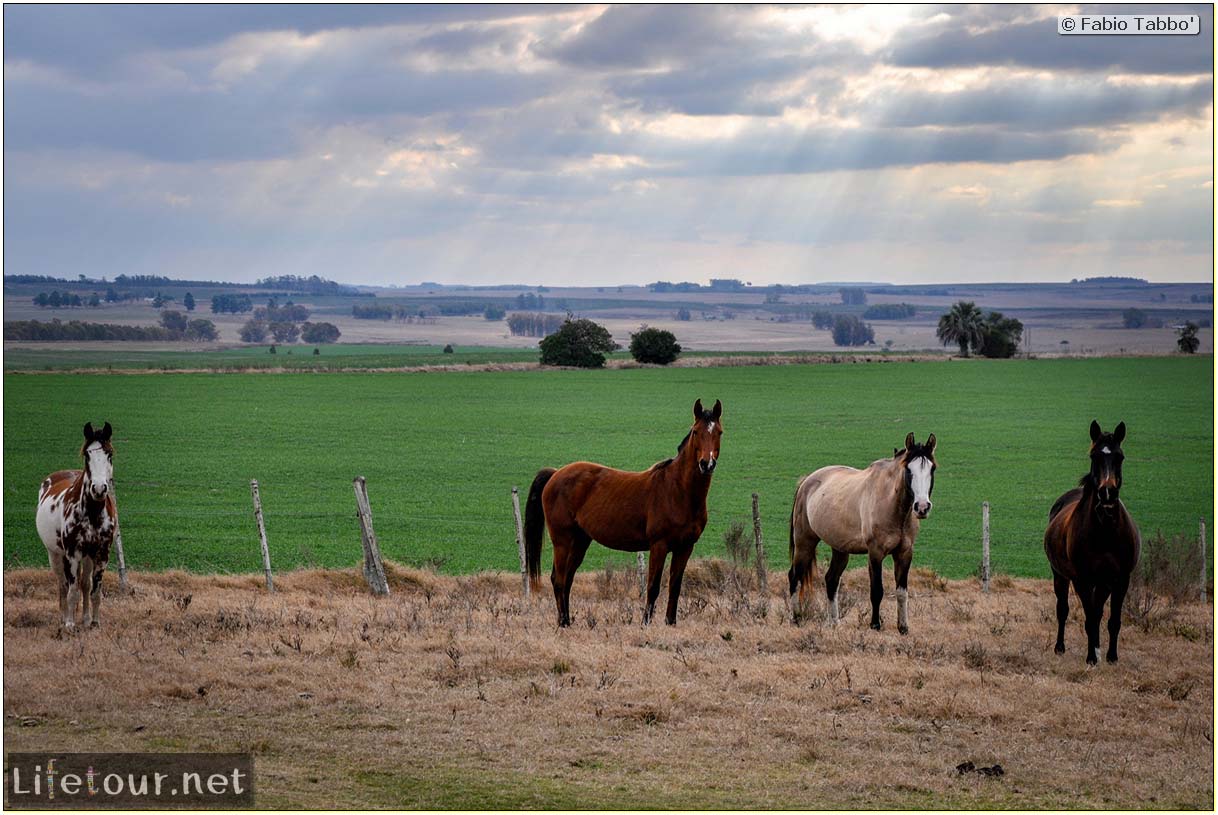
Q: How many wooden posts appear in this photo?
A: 8